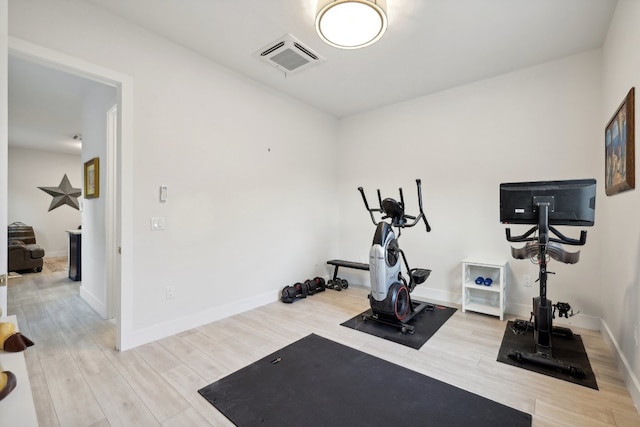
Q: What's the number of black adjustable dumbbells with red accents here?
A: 2